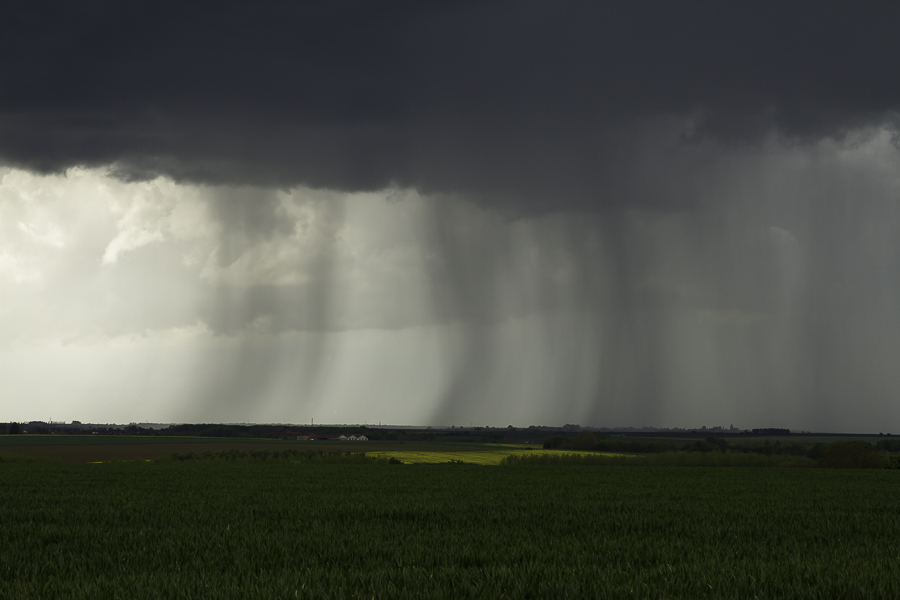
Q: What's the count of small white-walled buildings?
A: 3